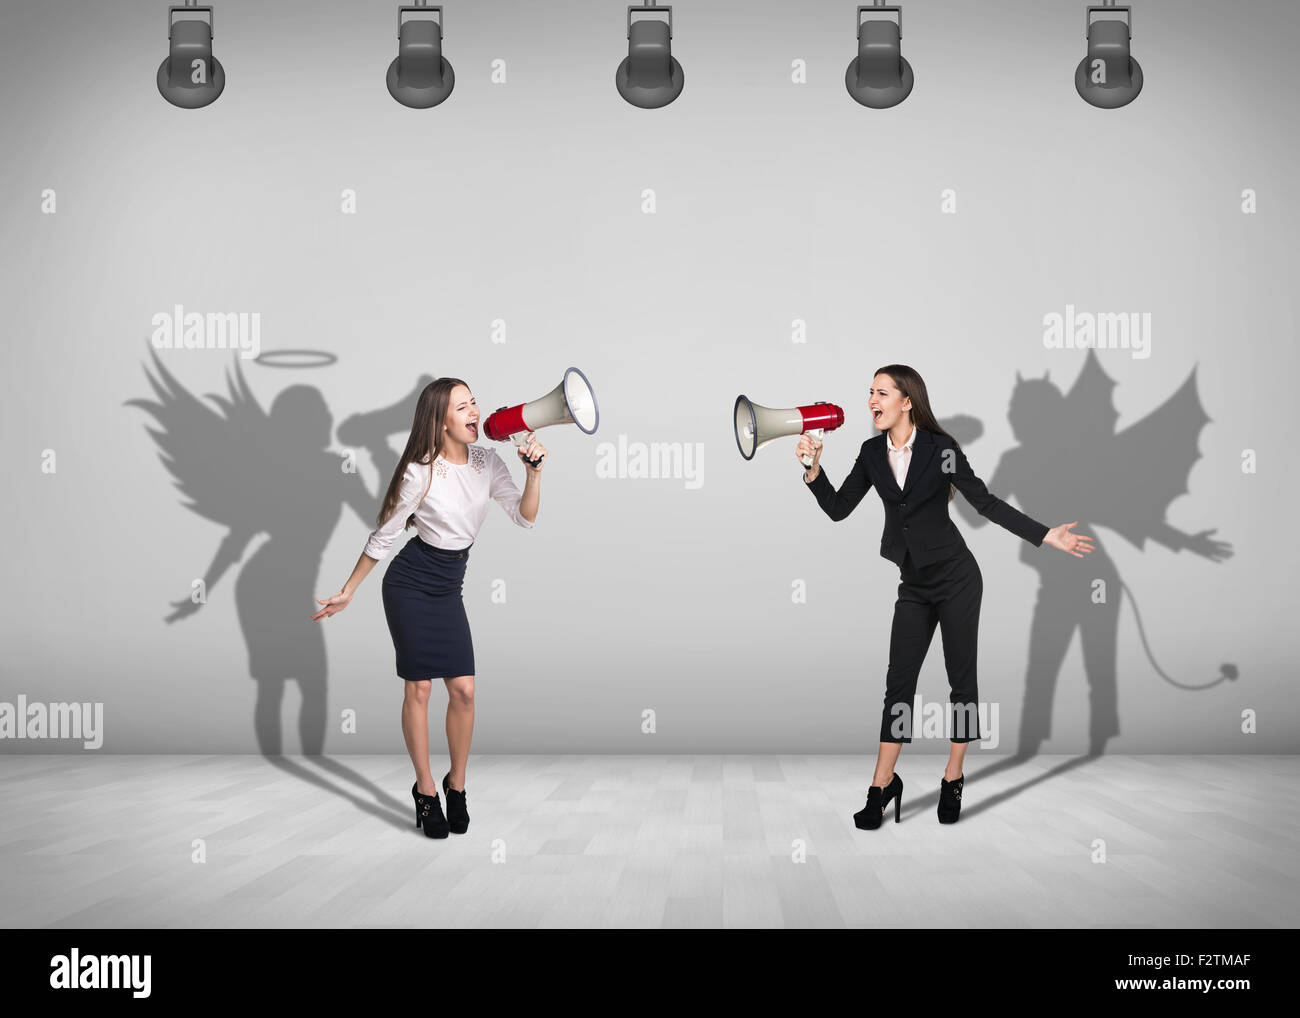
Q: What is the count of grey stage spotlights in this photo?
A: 5